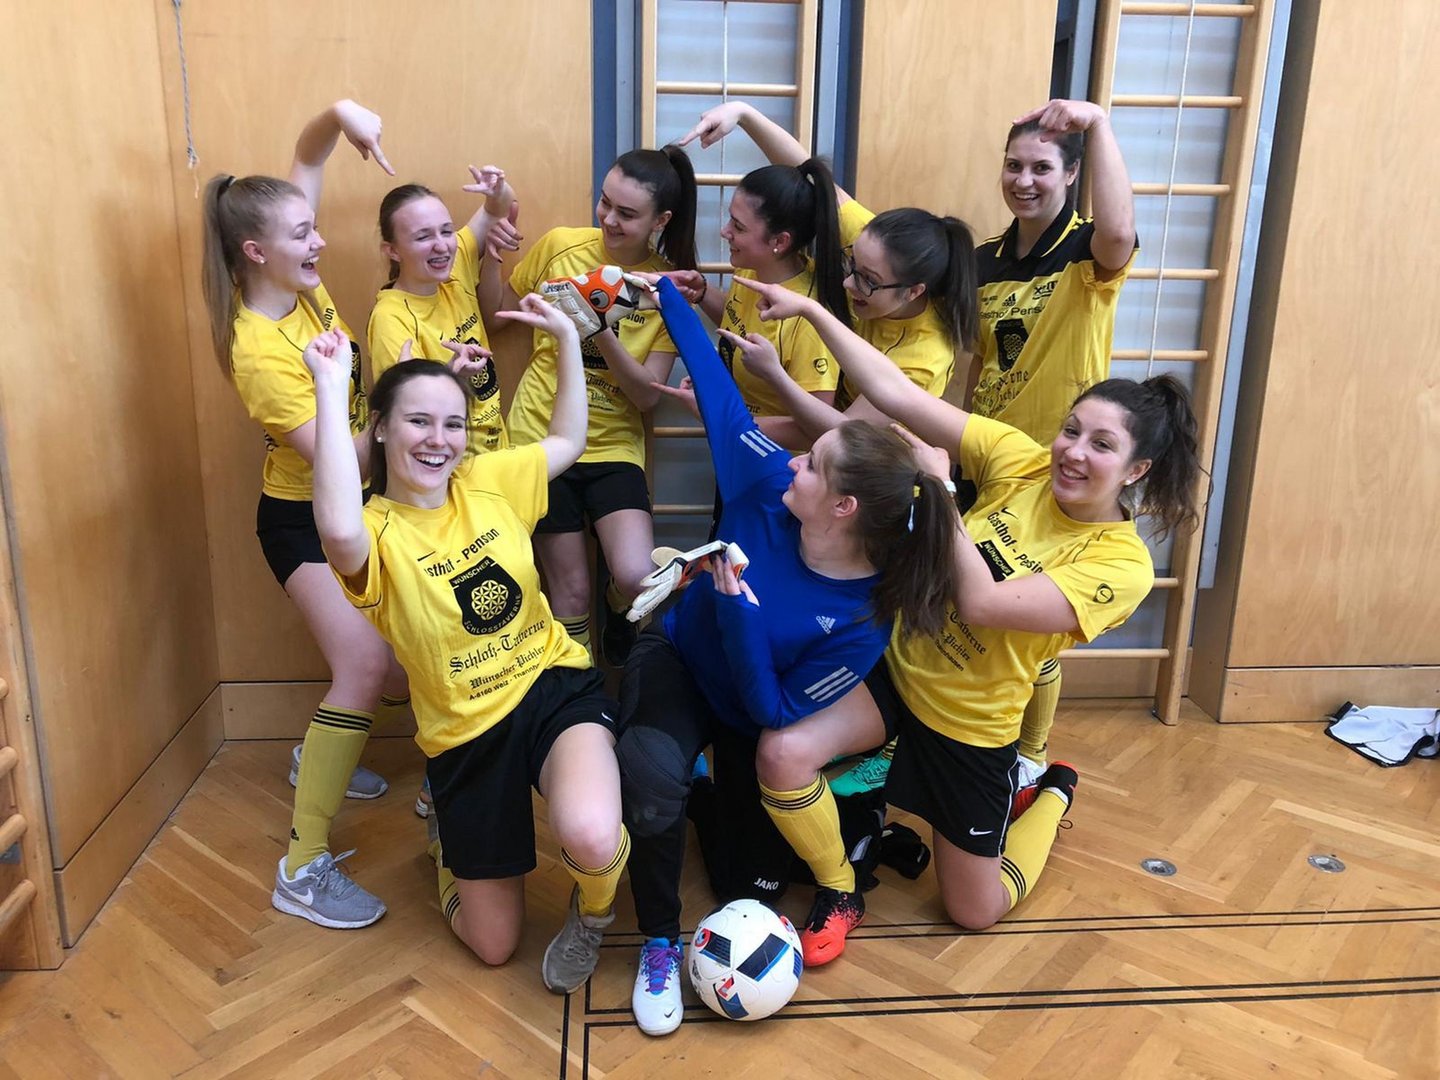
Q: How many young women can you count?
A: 9